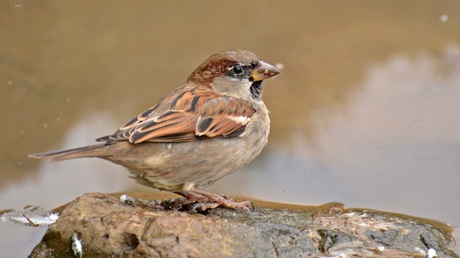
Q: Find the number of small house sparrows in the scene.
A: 1